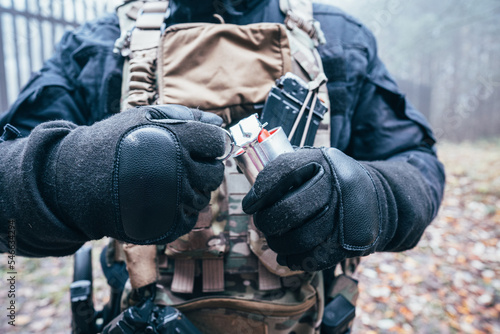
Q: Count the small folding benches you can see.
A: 0